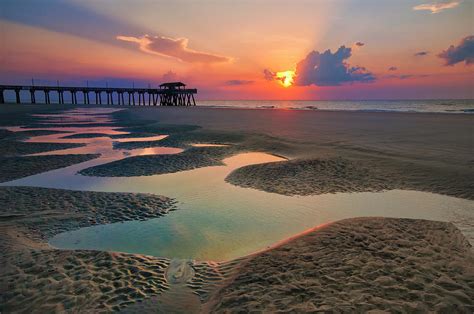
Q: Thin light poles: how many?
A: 6